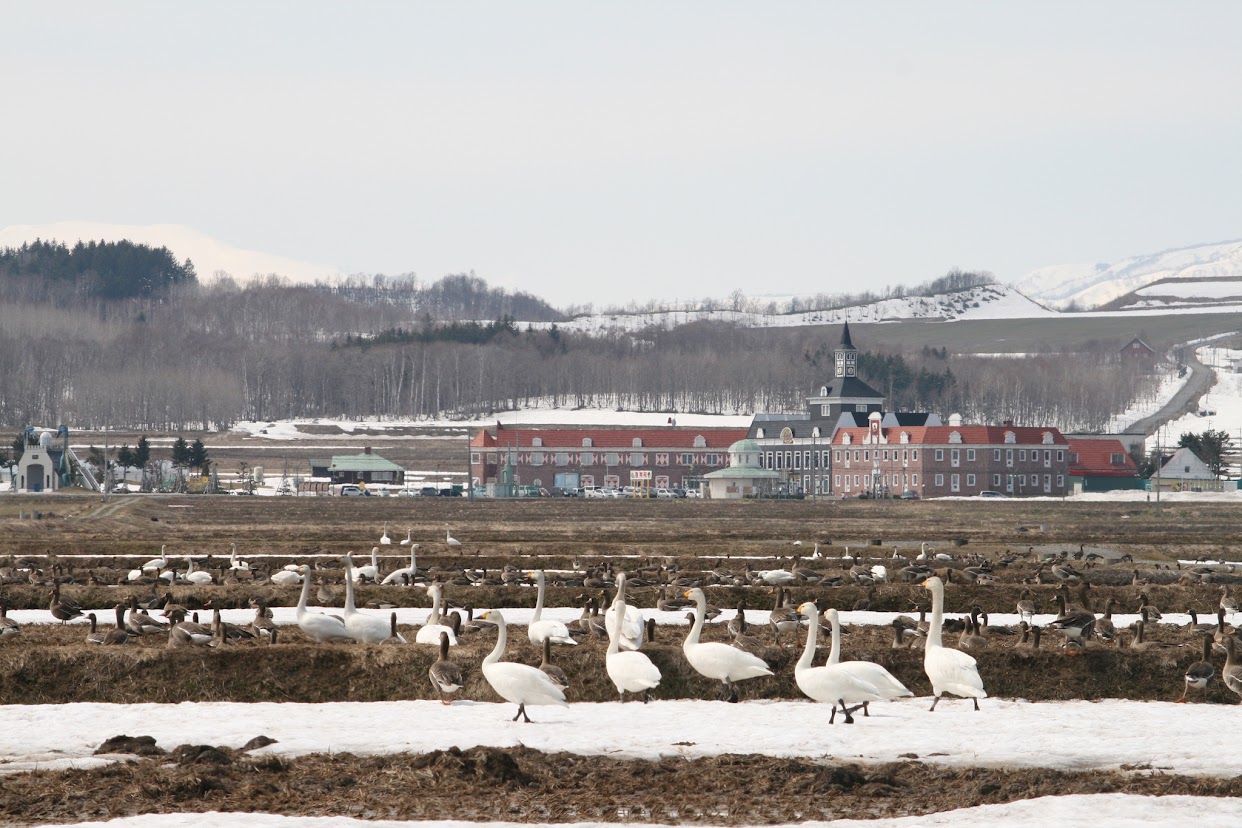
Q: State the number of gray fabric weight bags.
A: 0